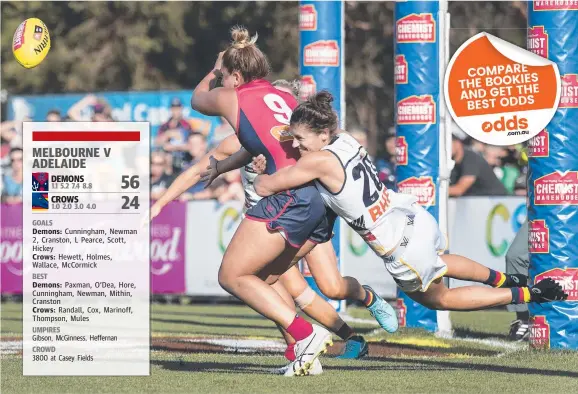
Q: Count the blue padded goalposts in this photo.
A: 3